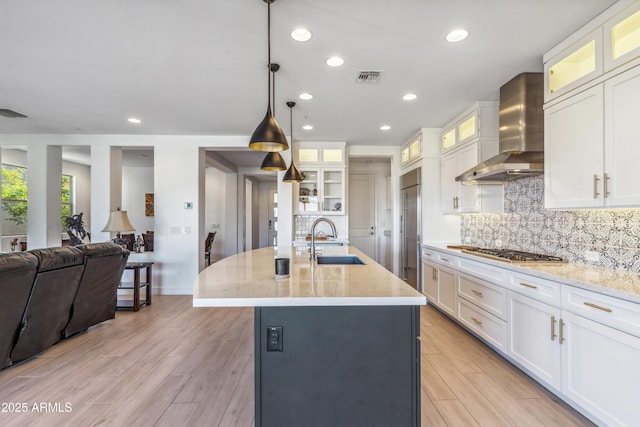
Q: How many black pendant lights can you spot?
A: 3